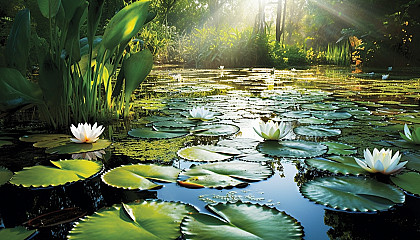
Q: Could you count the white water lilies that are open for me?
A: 4